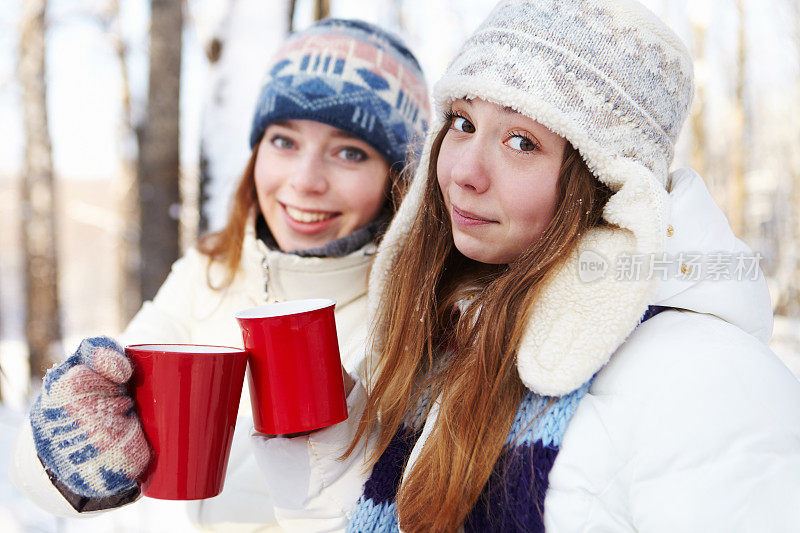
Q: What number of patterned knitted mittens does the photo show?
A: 1